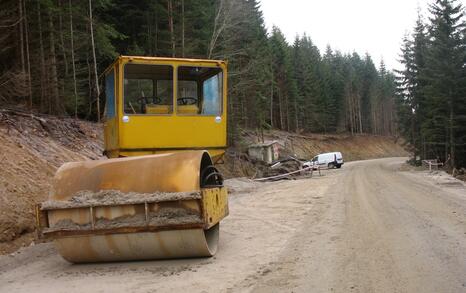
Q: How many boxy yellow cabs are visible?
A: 1